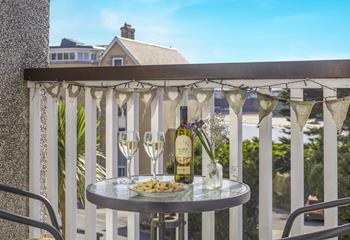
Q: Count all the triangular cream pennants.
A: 11